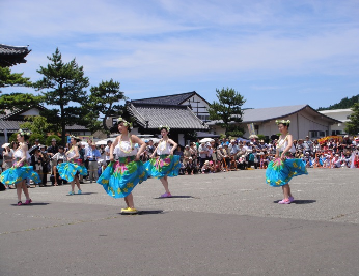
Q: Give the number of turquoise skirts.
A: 5